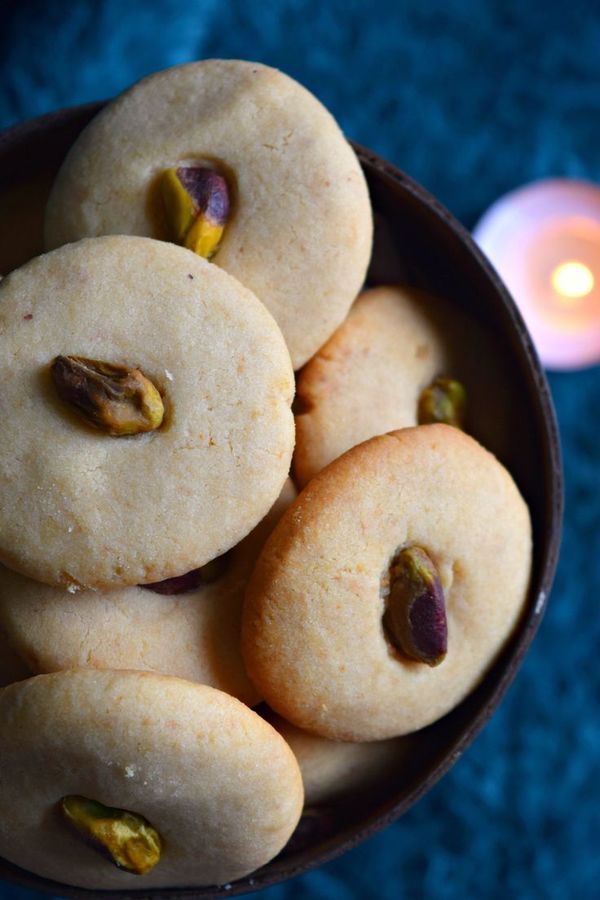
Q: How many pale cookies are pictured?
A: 7